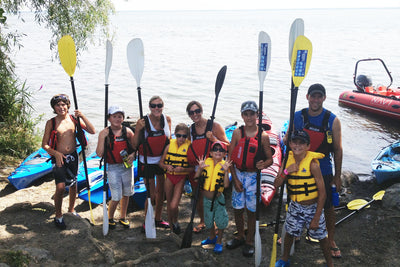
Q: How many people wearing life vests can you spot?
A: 9